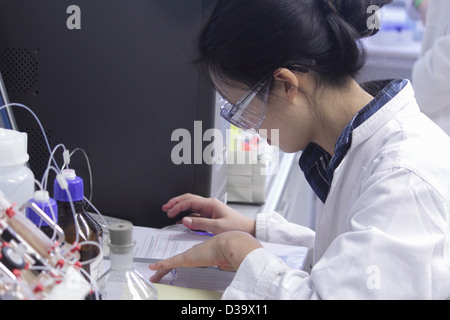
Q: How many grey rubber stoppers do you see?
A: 1